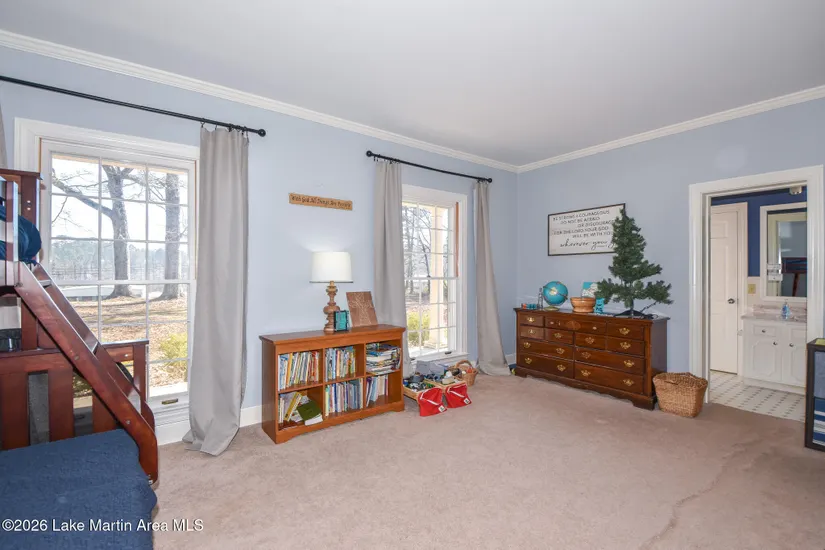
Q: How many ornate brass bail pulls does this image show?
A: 14